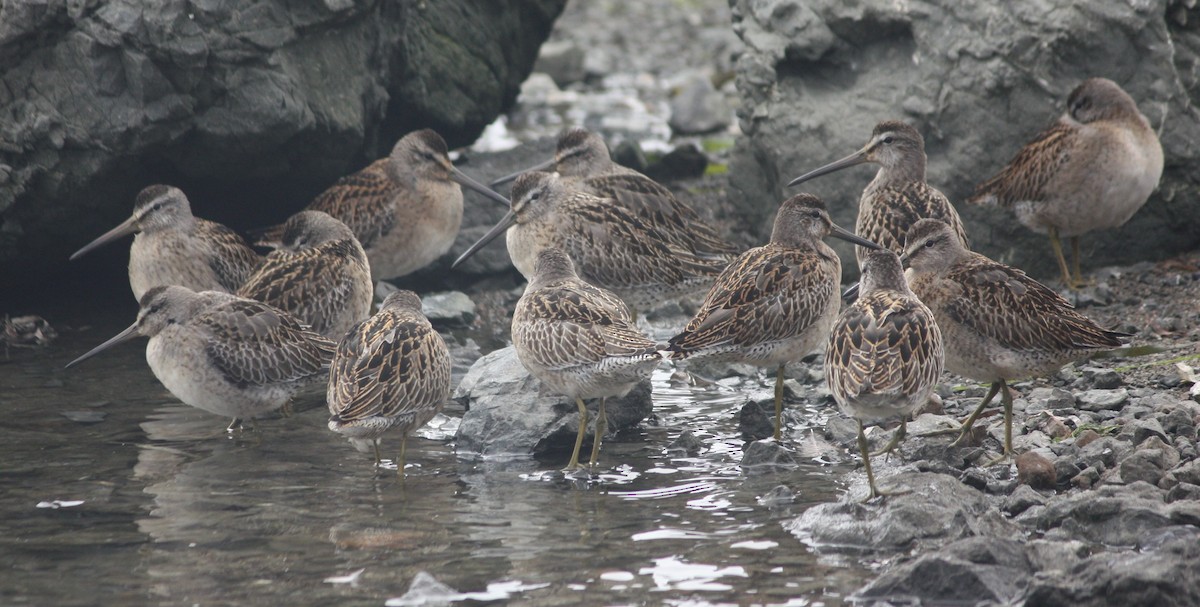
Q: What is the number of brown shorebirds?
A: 13